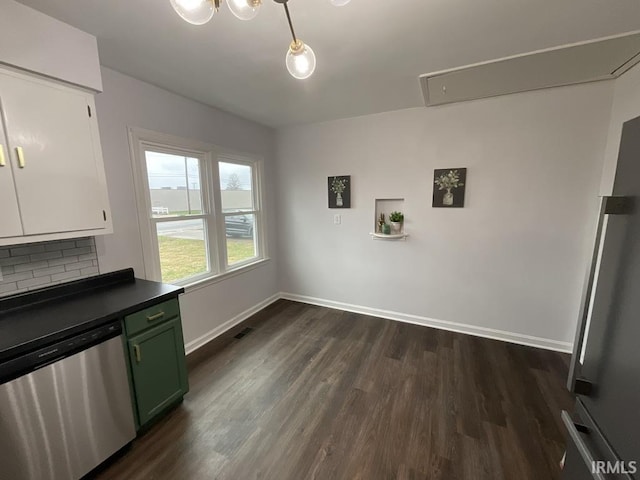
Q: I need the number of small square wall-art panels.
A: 2